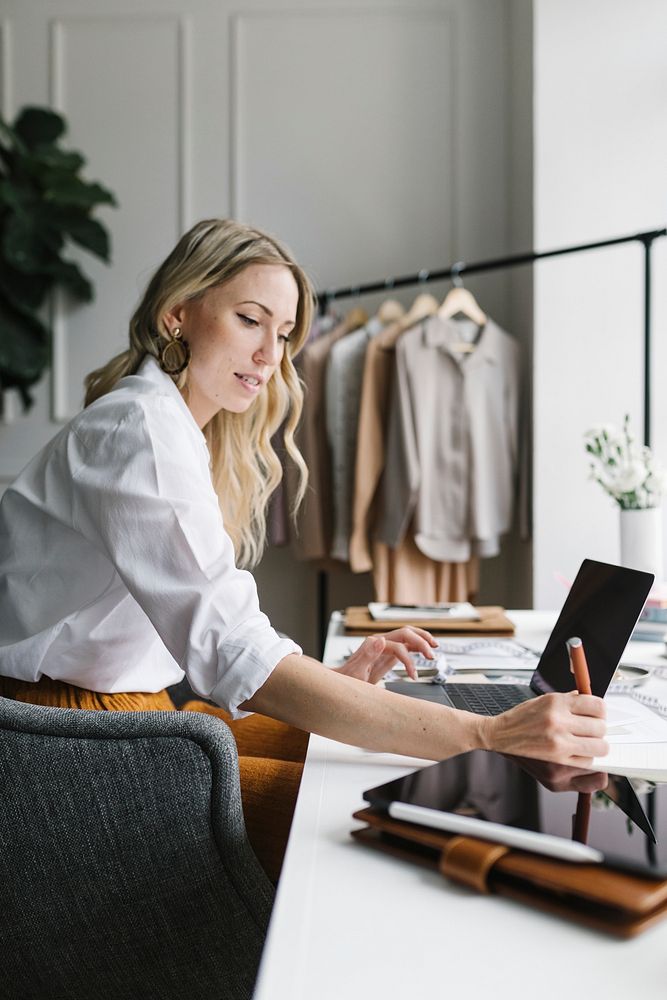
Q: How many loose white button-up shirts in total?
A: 1